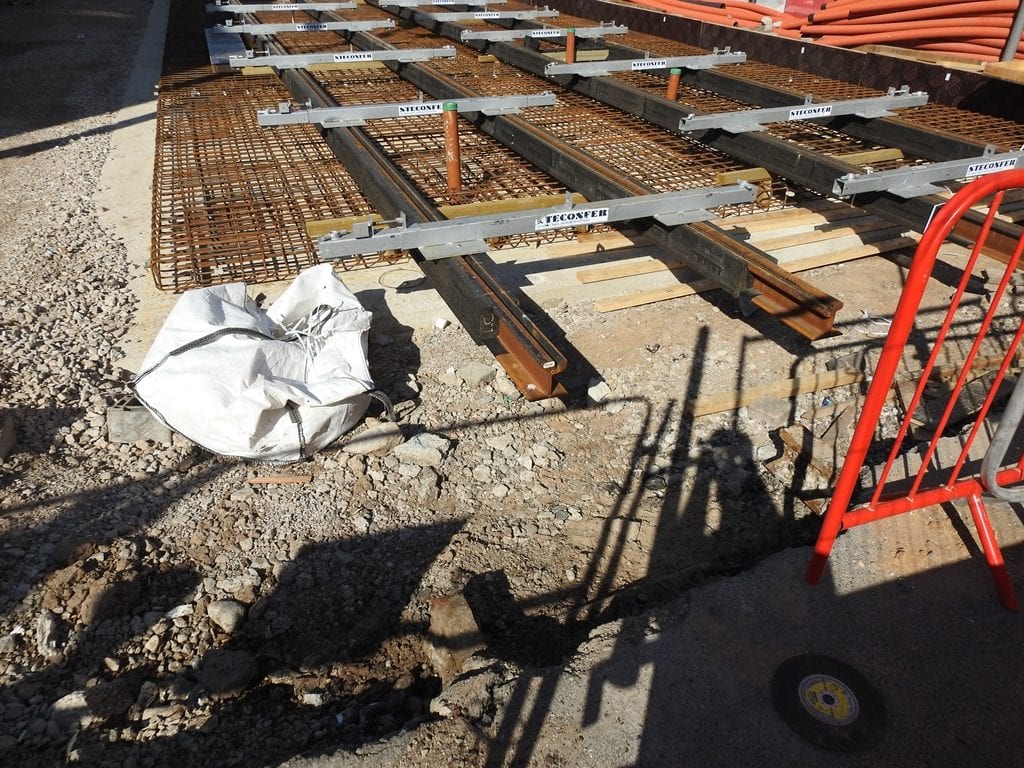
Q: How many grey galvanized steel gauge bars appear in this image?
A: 11